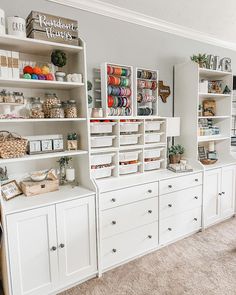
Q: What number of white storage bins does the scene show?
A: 12